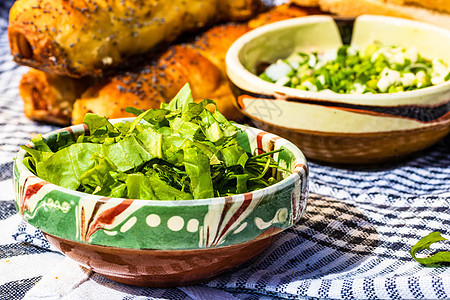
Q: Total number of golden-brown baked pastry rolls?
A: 3